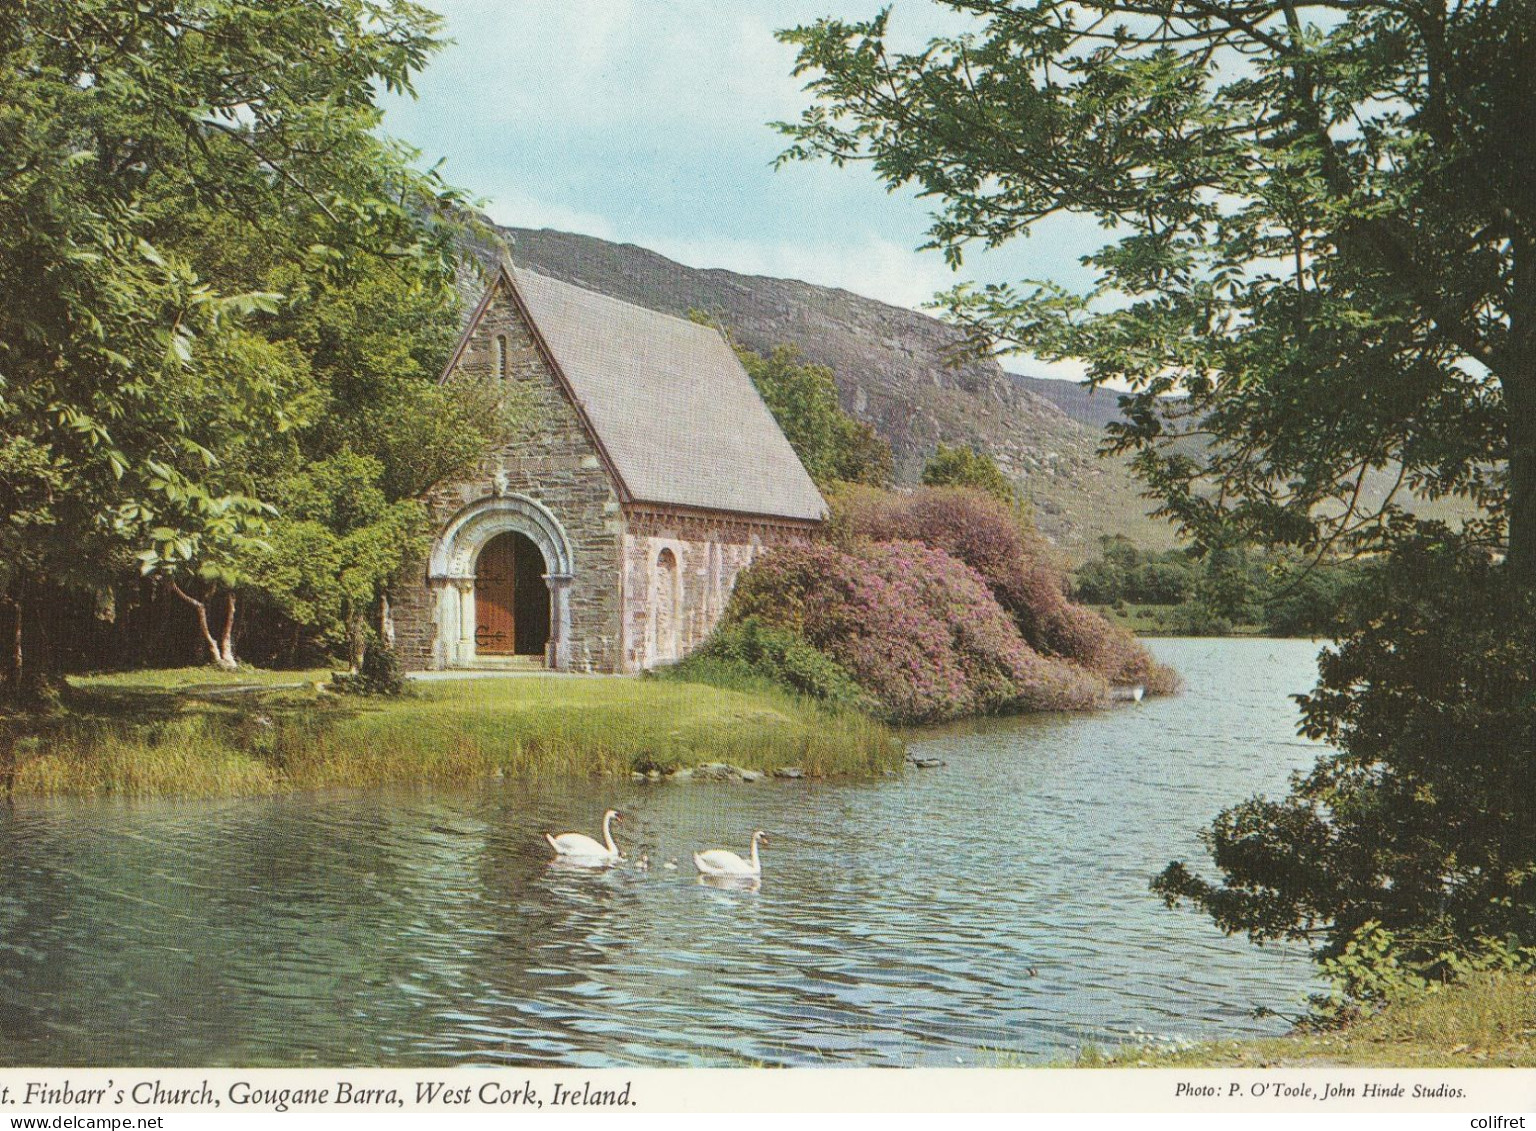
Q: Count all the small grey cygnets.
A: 3